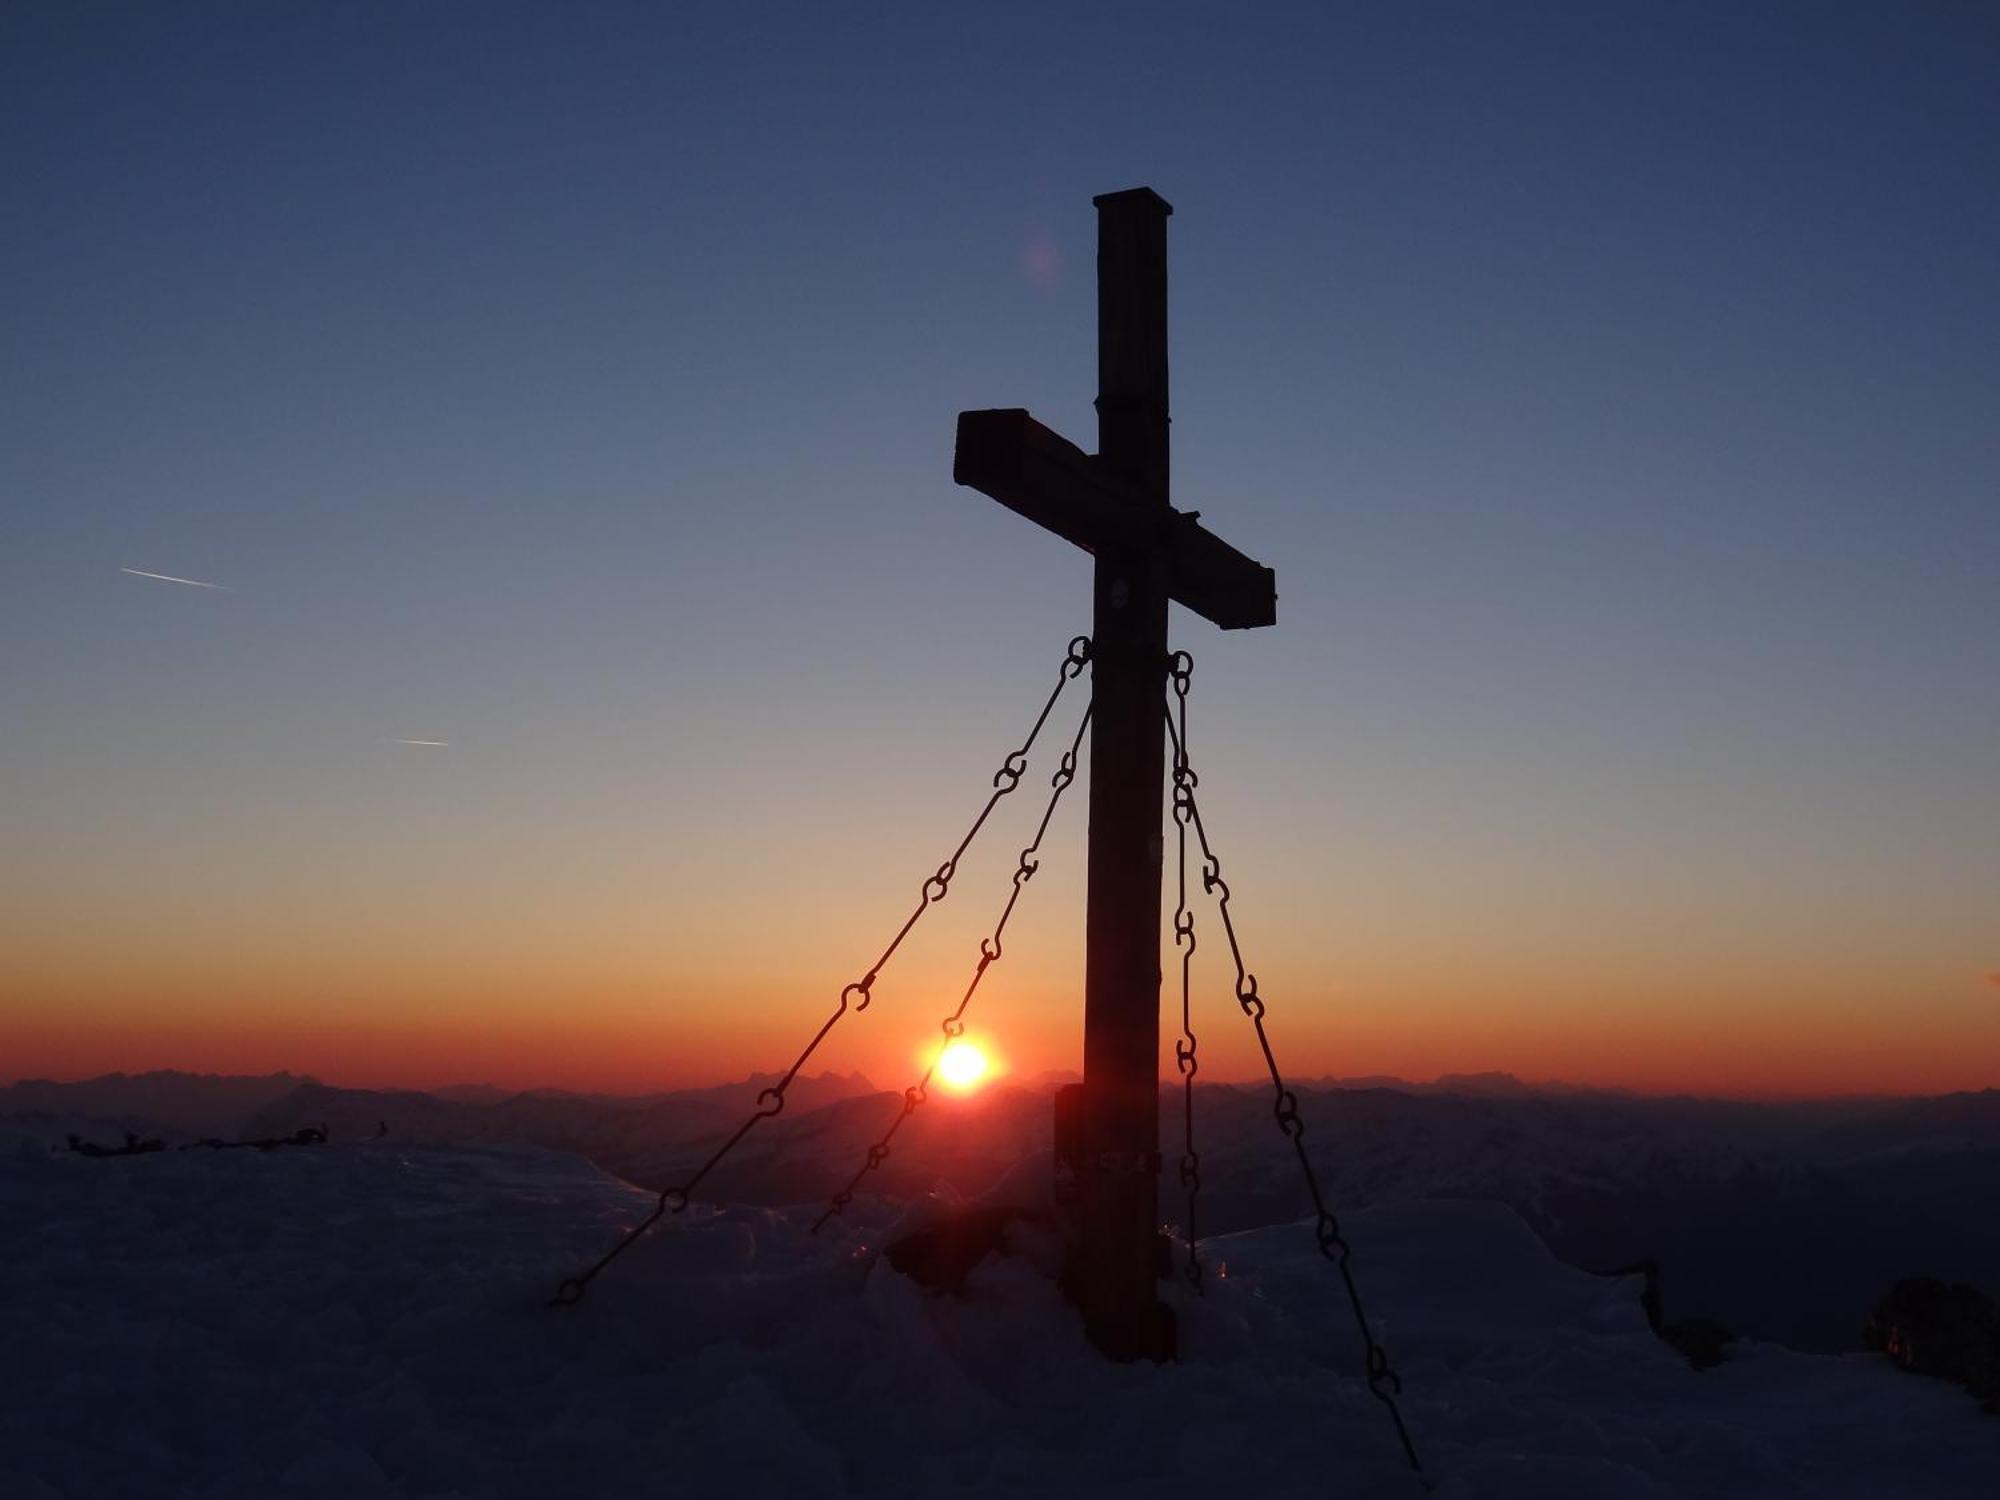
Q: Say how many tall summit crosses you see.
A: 1